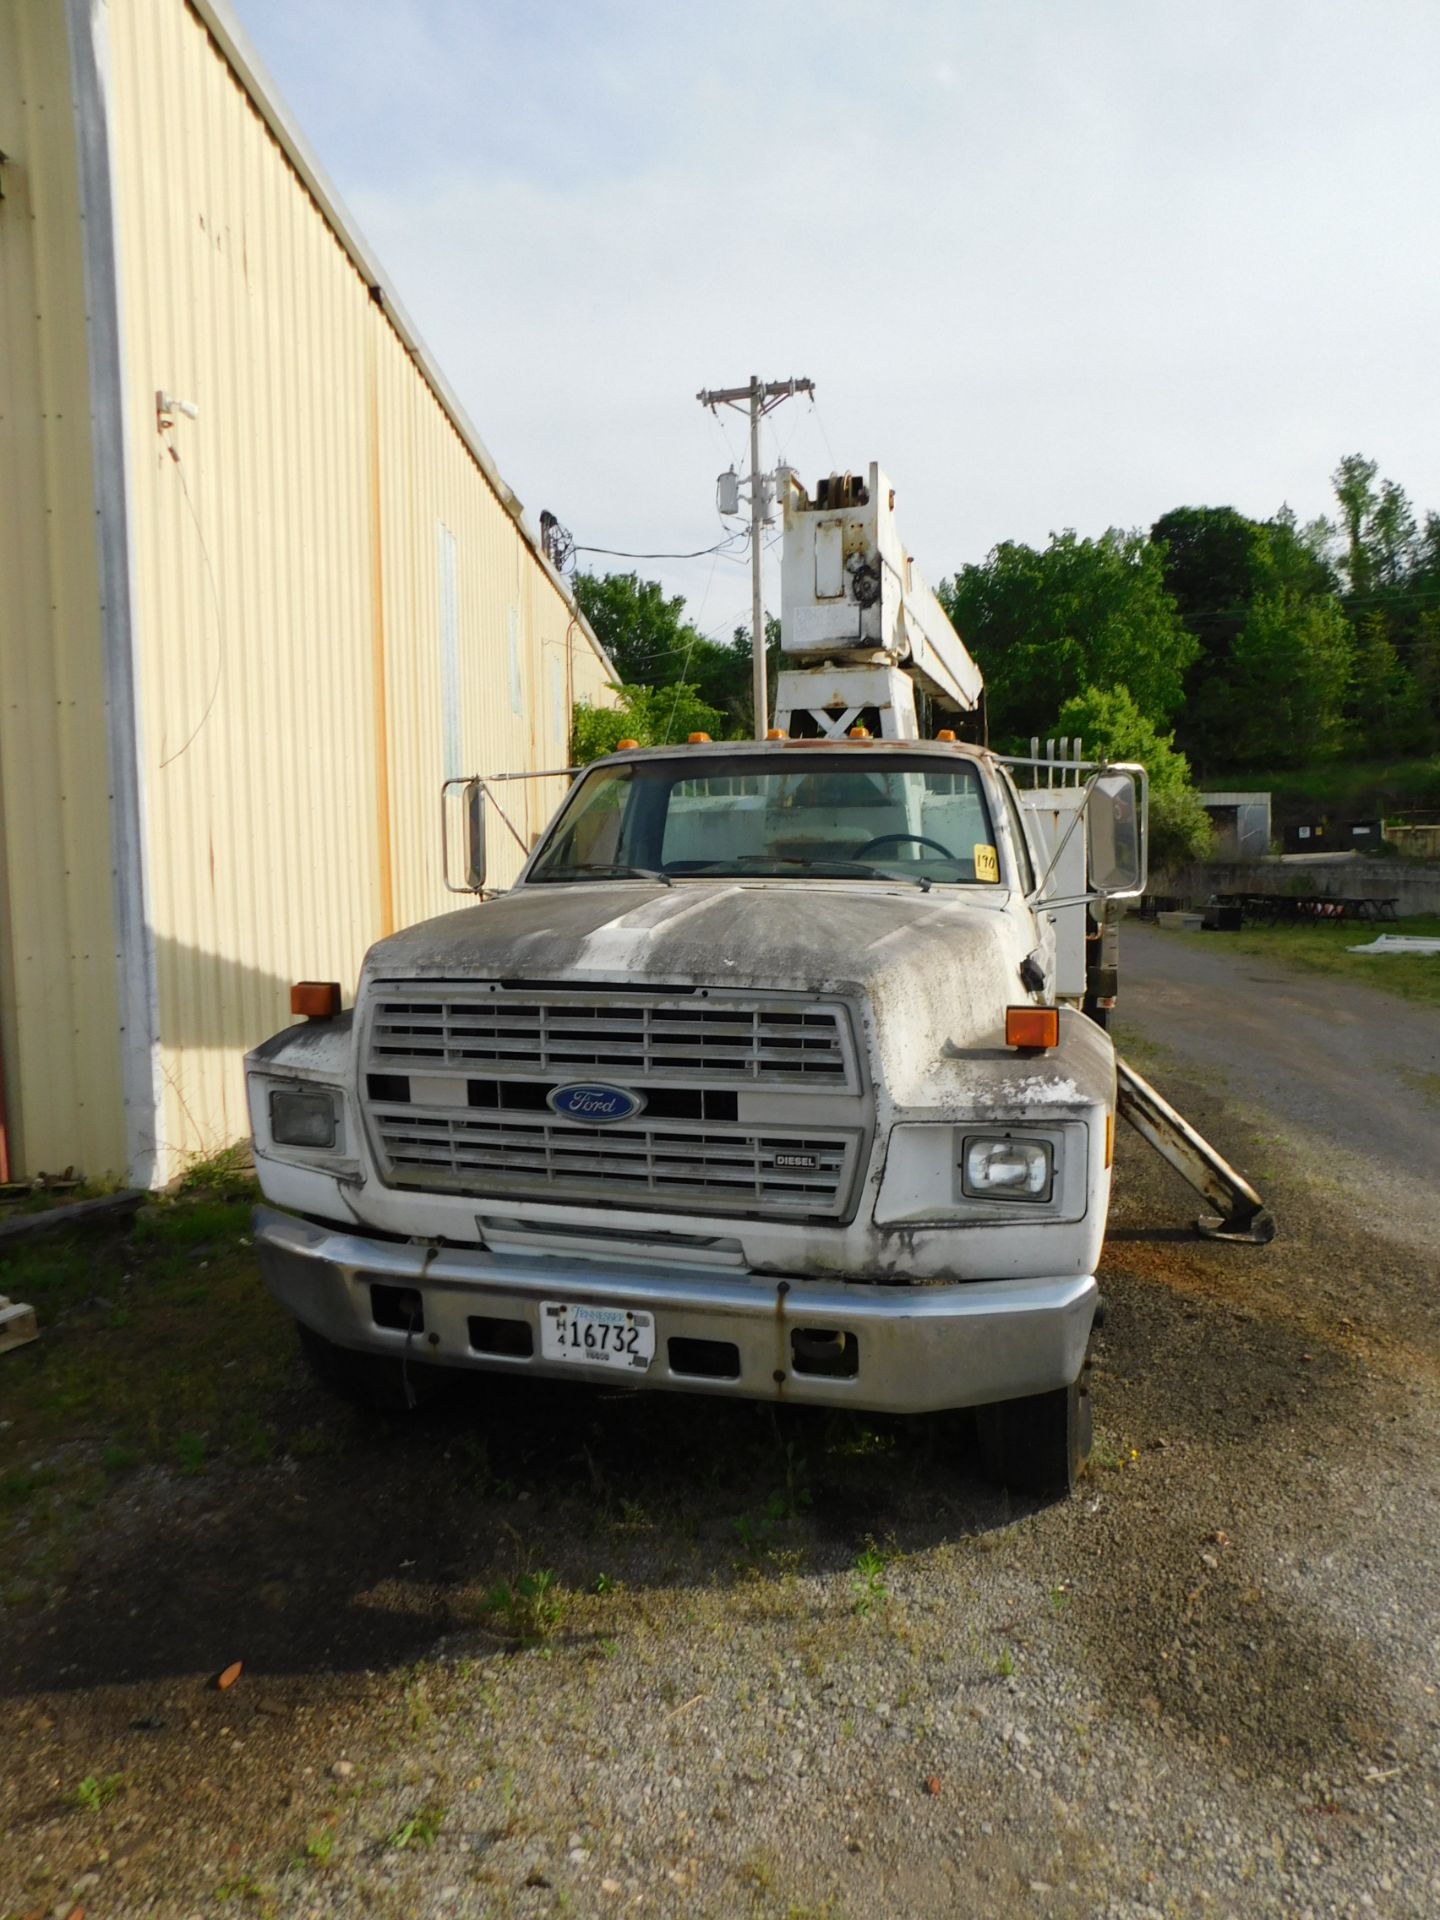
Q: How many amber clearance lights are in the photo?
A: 5